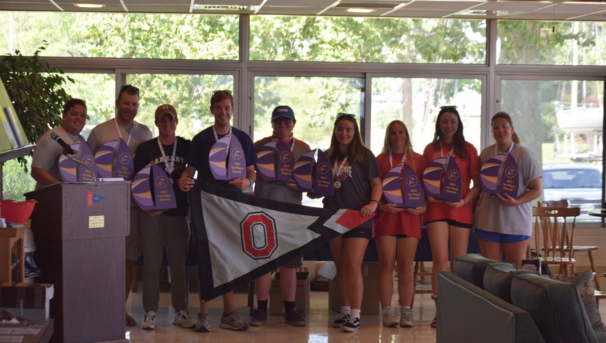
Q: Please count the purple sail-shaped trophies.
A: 9